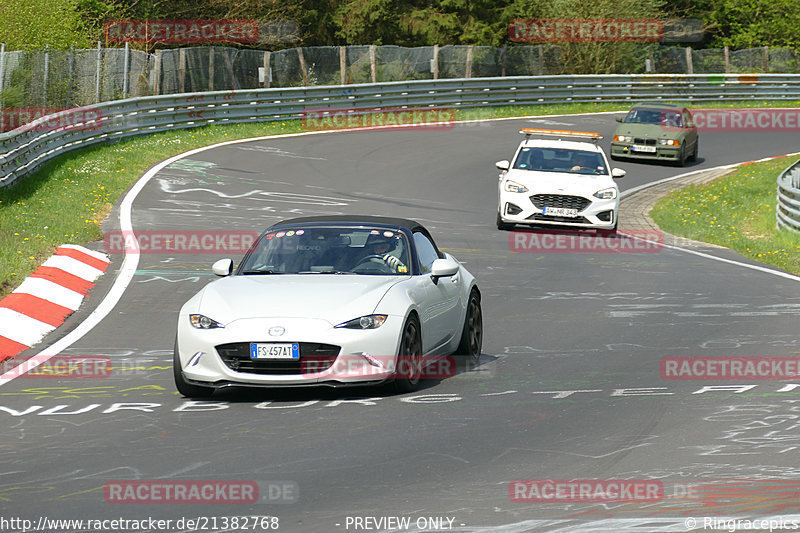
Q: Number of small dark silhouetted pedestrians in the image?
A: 0